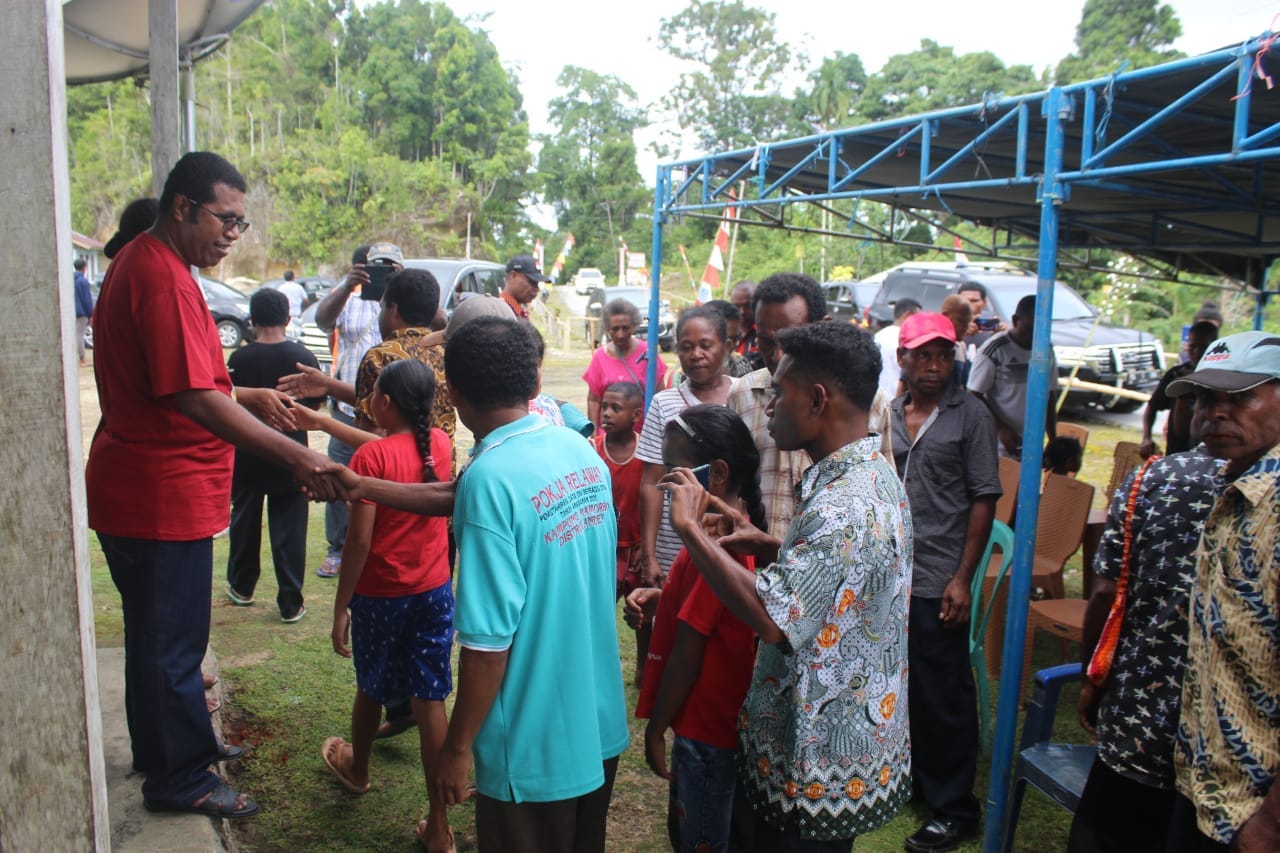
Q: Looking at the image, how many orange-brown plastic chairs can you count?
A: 5